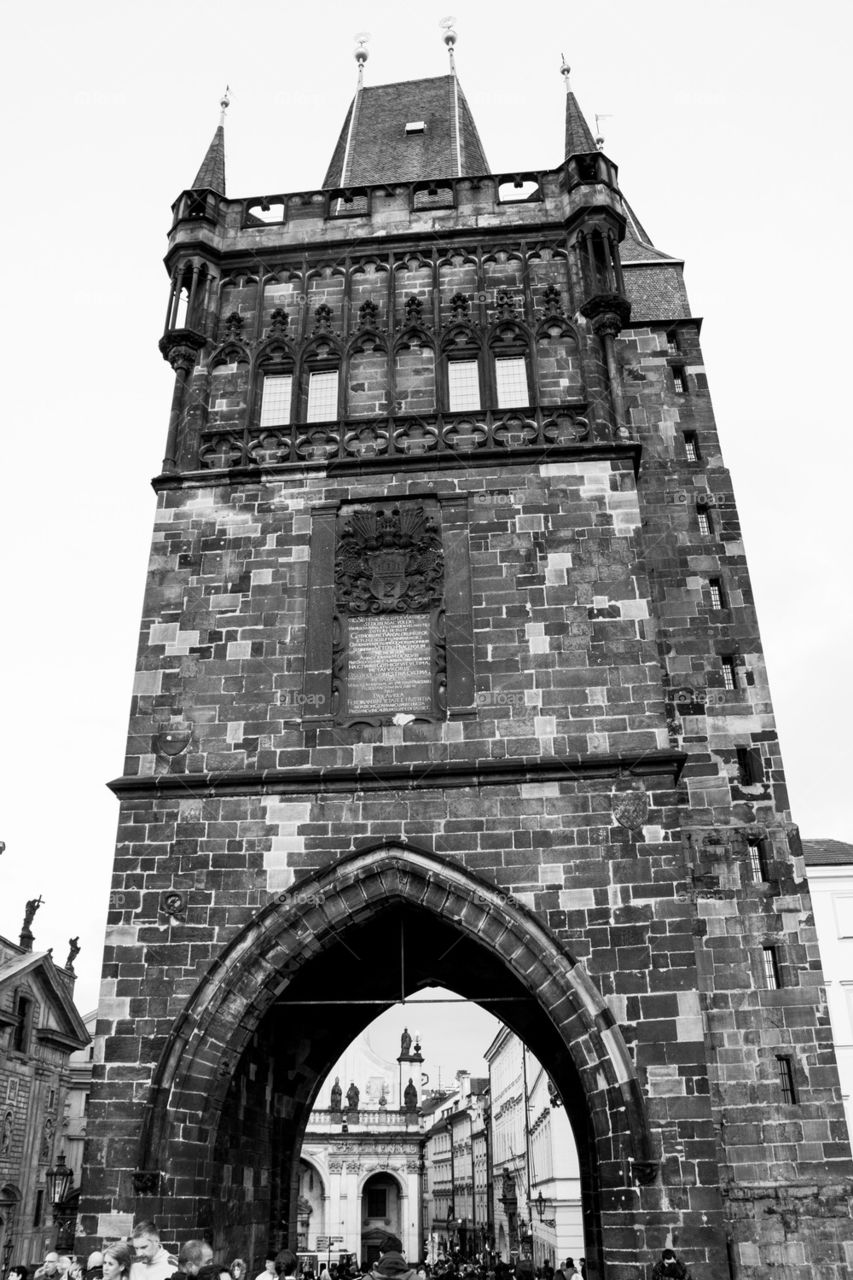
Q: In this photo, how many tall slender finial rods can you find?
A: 5